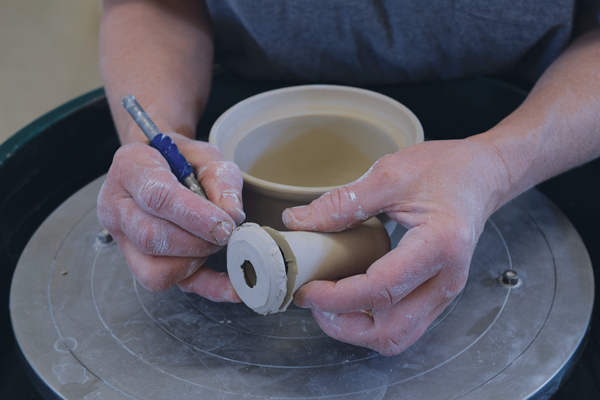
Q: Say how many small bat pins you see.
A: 2